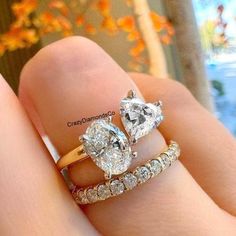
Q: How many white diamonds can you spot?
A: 13